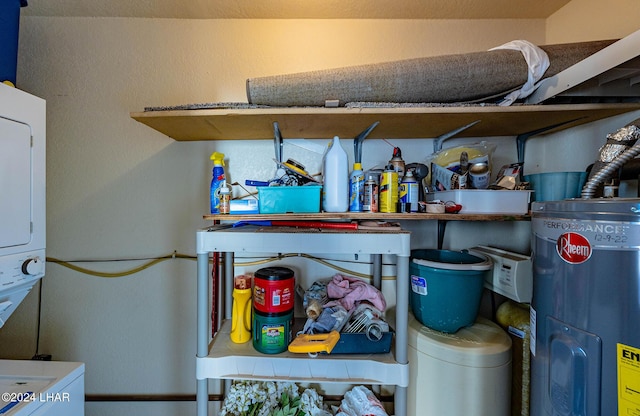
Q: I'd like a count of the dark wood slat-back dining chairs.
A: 0